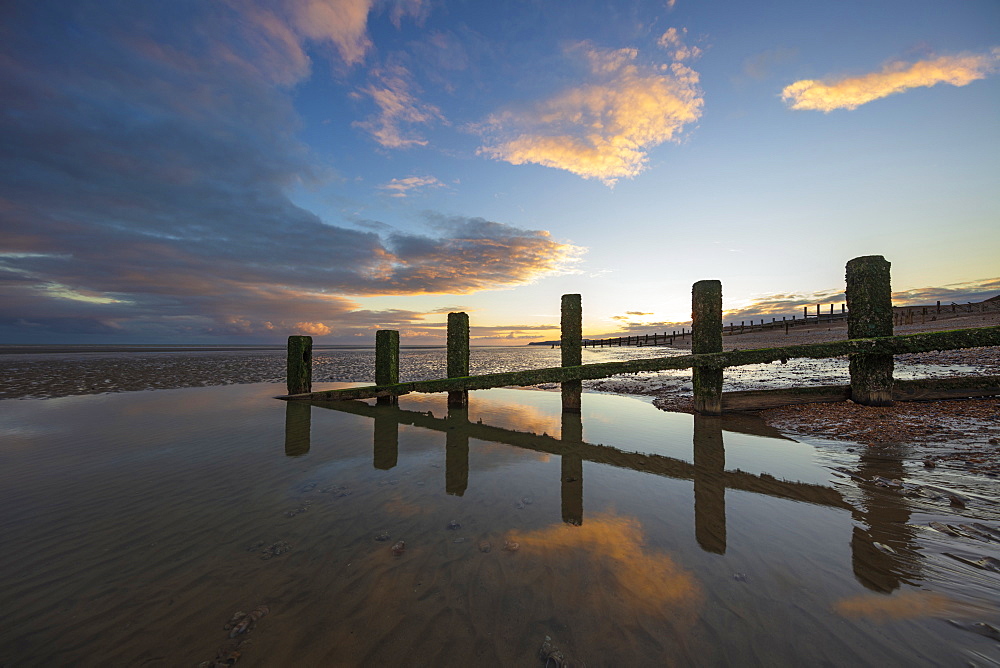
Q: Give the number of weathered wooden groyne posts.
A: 6